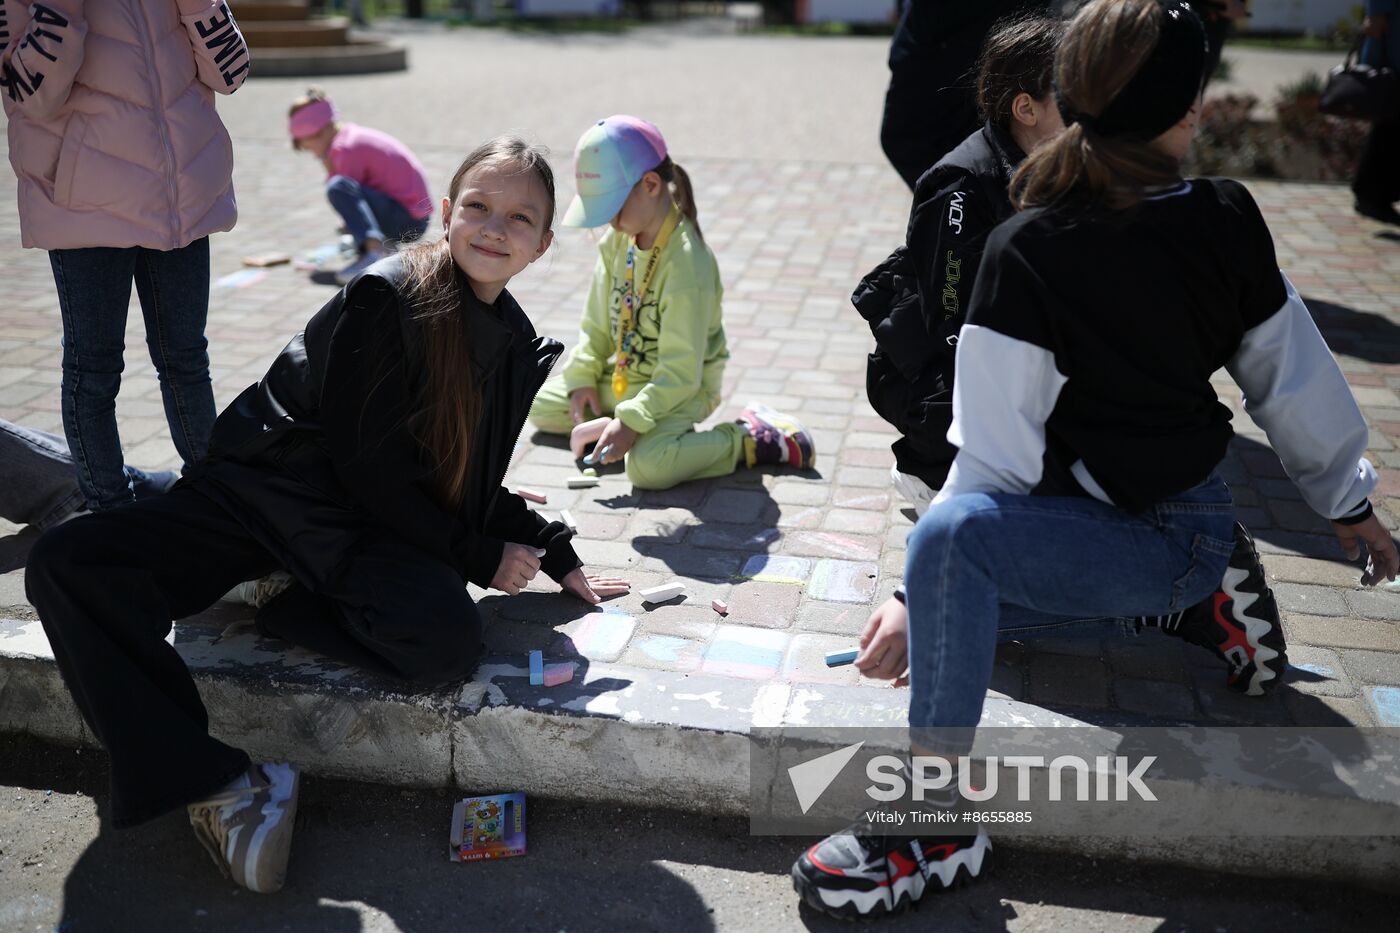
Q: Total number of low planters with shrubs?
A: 1